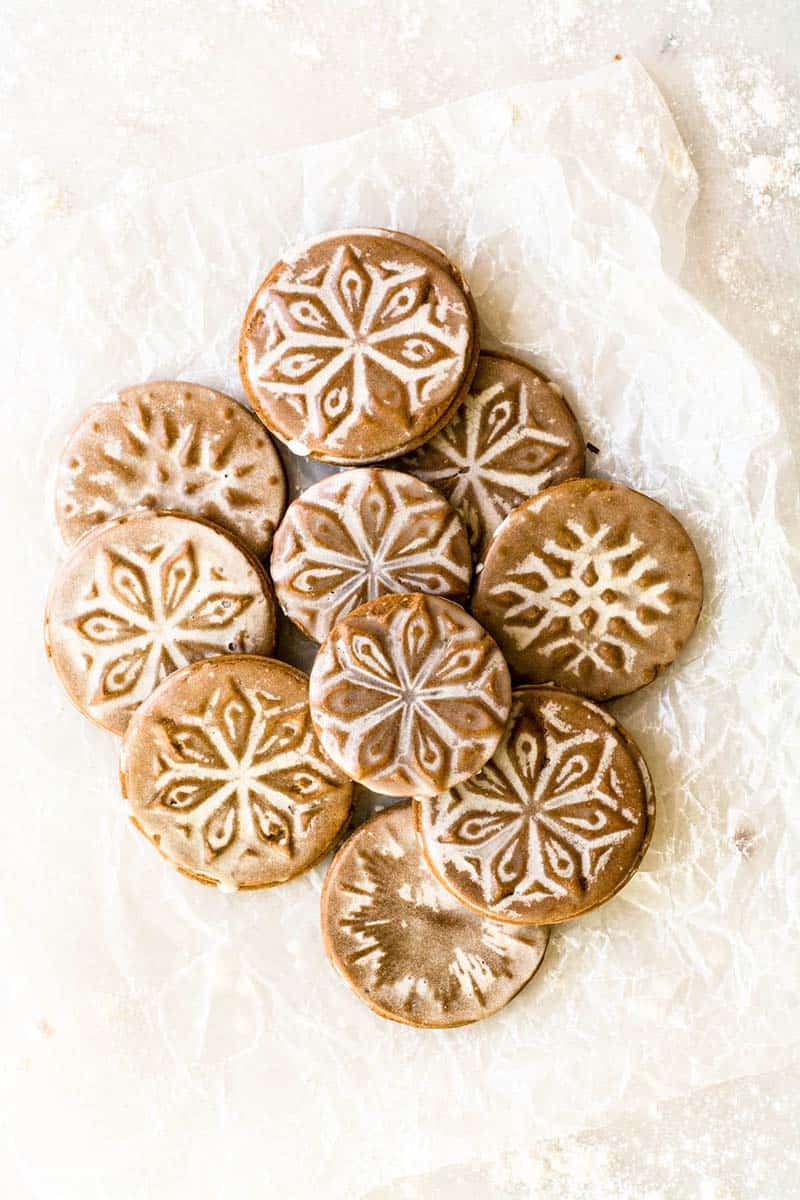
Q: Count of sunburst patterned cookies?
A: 1